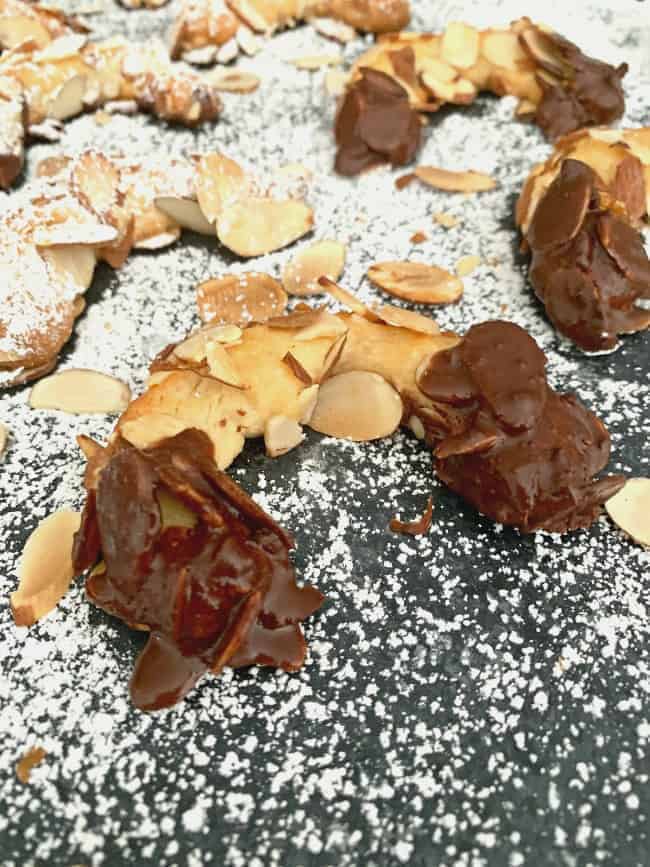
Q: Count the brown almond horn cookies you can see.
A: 3